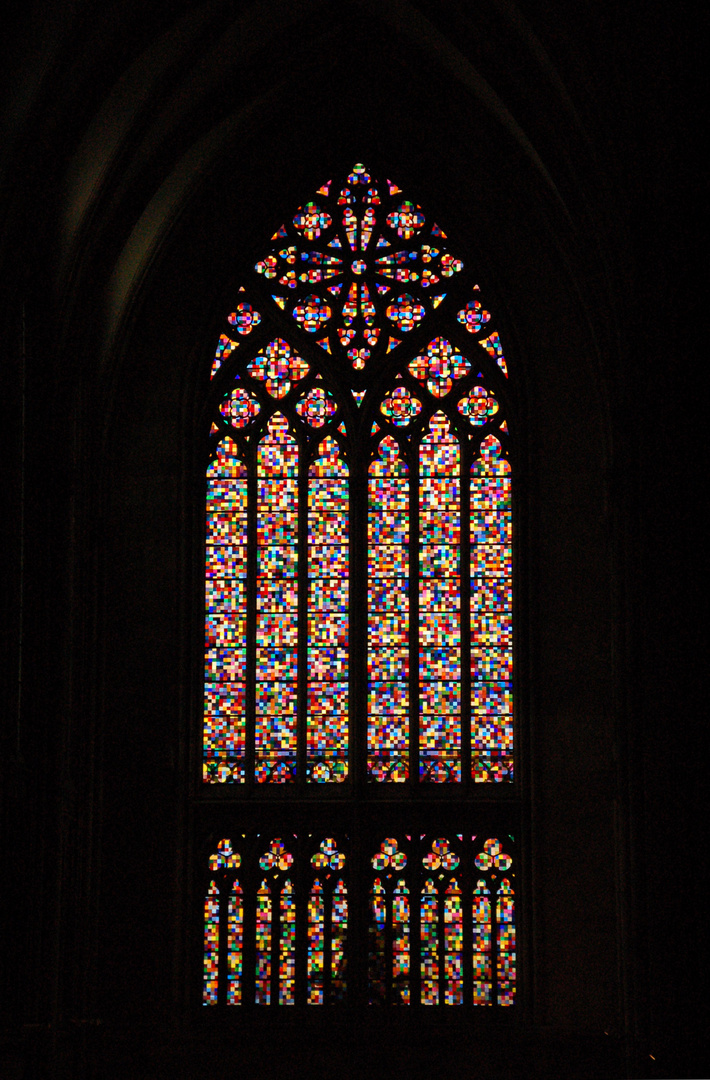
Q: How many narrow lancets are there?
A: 12